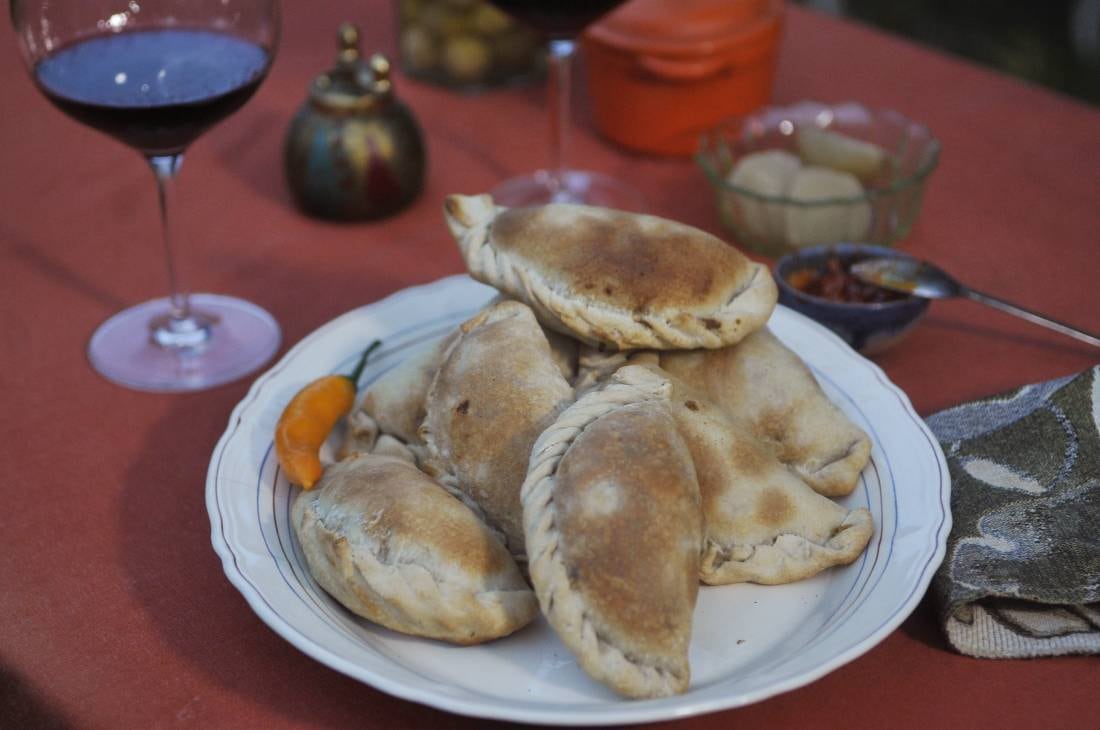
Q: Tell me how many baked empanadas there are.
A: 7